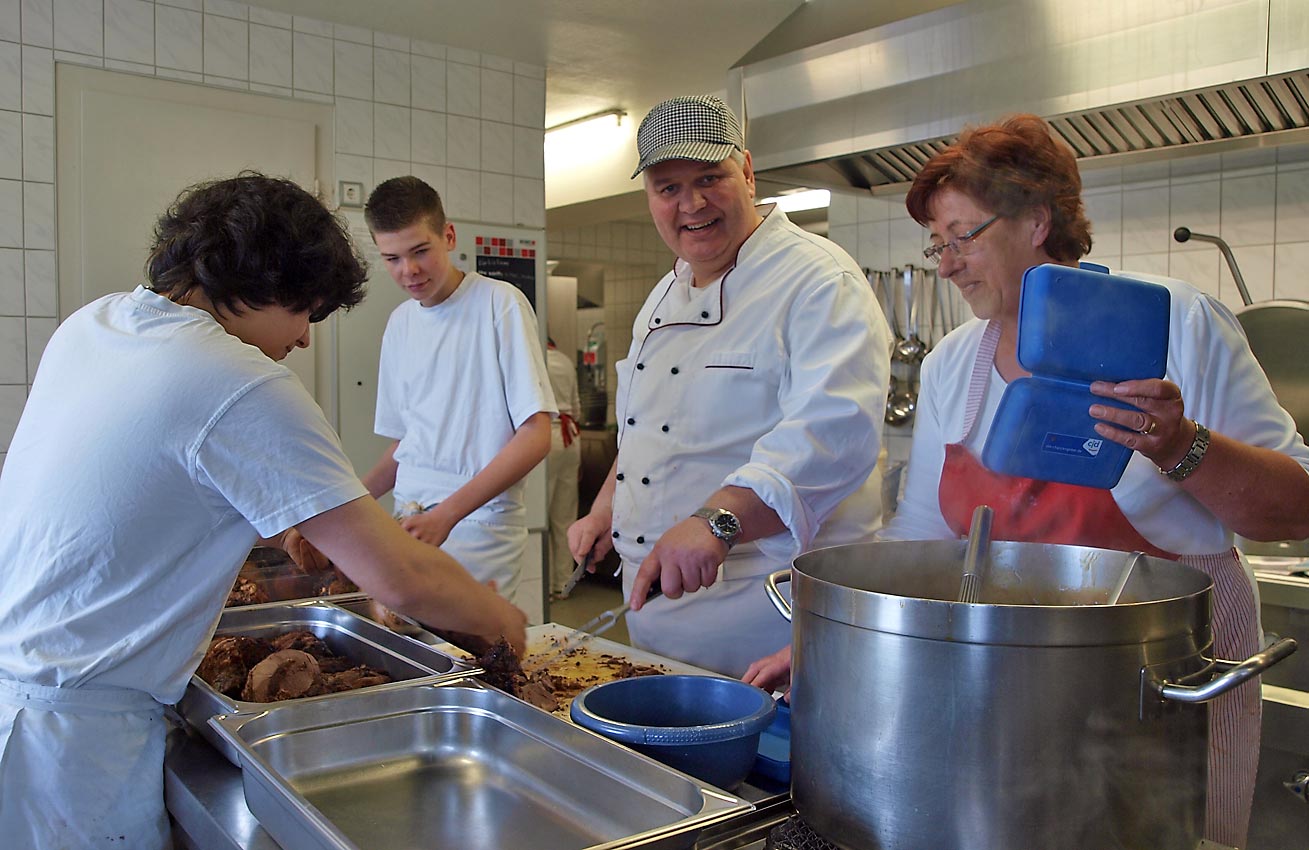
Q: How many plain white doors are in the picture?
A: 1